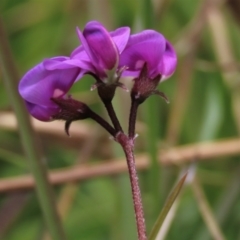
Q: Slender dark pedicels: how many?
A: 3